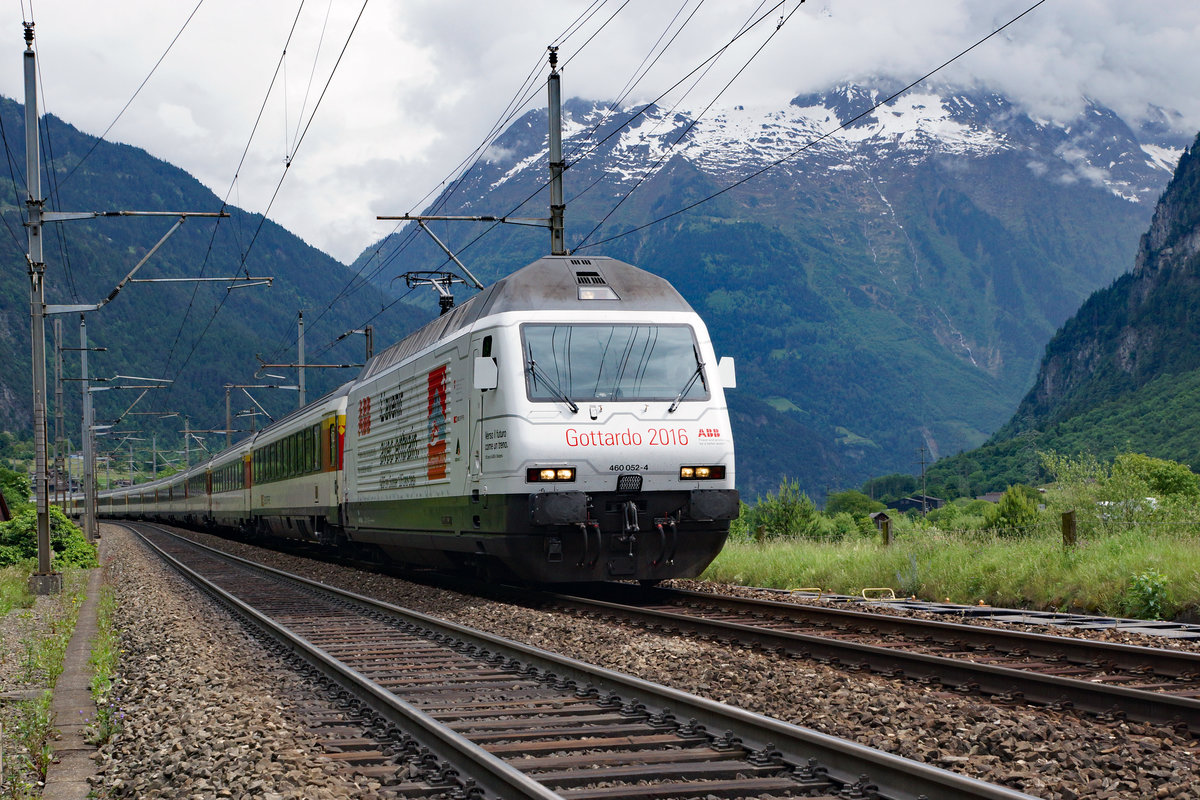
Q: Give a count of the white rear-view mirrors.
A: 2